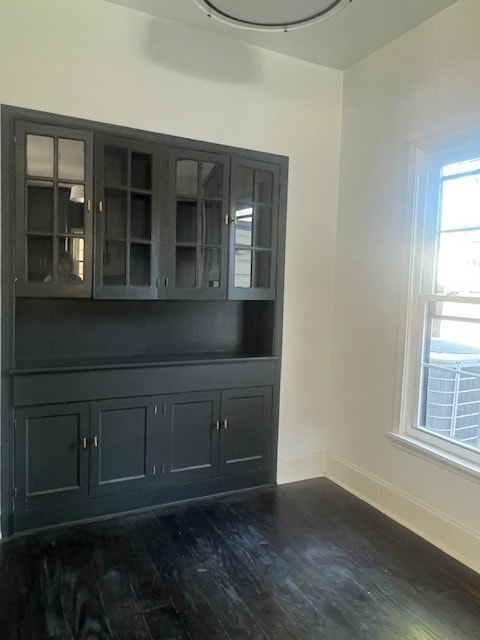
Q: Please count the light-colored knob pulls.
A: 8